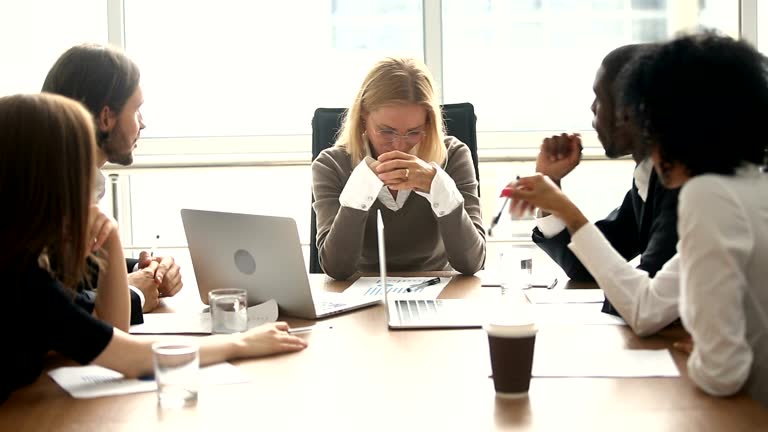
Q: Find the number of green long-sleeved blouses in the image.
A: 0